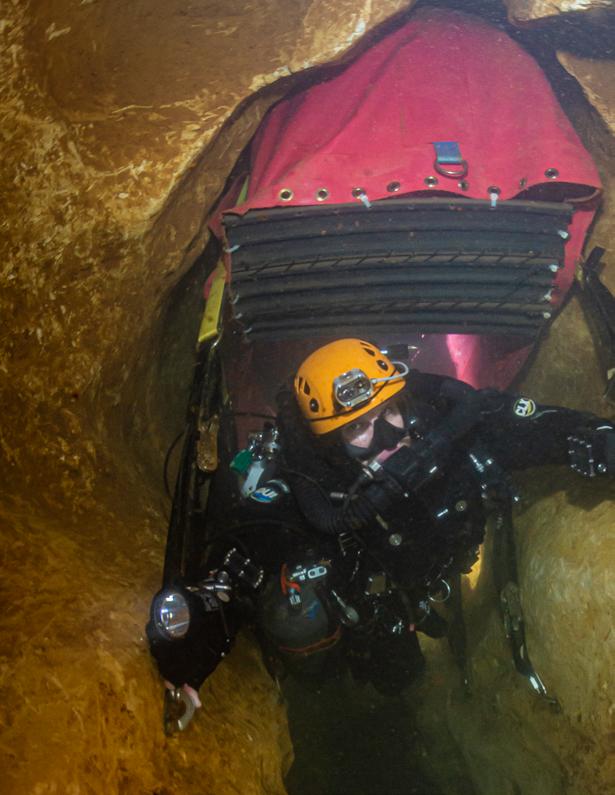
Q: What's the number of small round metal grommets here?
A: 9